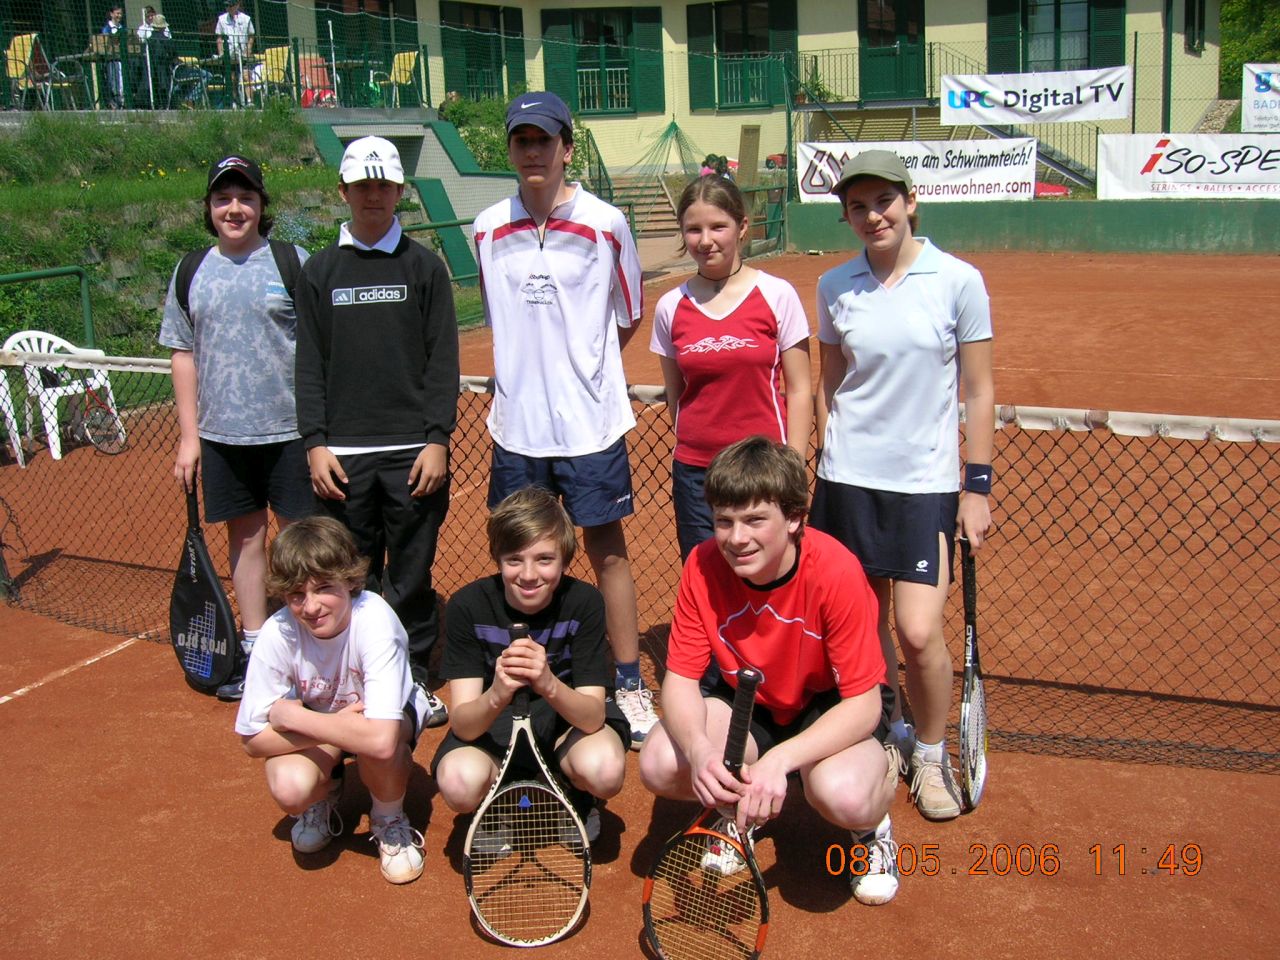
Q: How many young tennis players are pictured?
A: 8